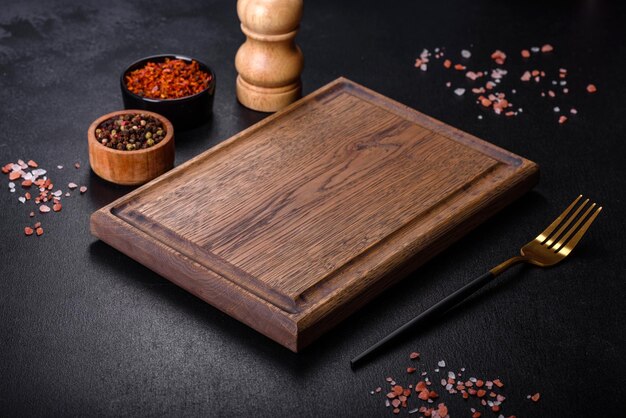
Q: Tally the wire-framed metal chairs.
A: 0